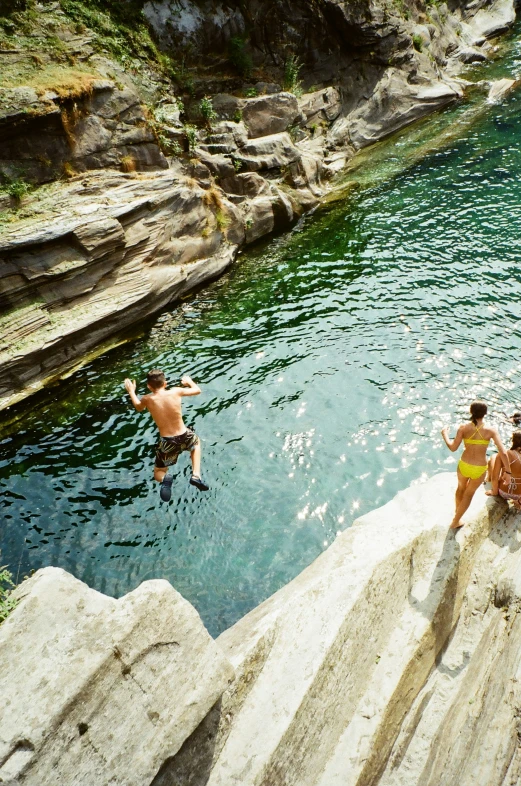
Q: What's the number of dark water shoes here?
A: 2